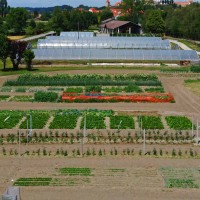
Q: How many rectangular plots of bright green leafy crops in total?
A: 7